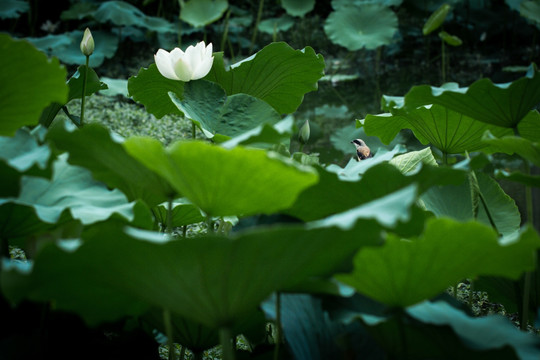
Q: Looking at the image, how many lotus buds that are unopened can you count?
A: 2